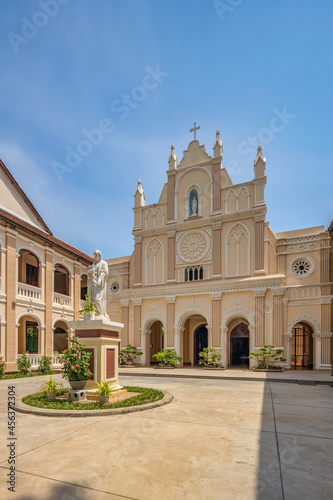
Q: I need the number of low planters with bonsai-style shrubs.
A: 4